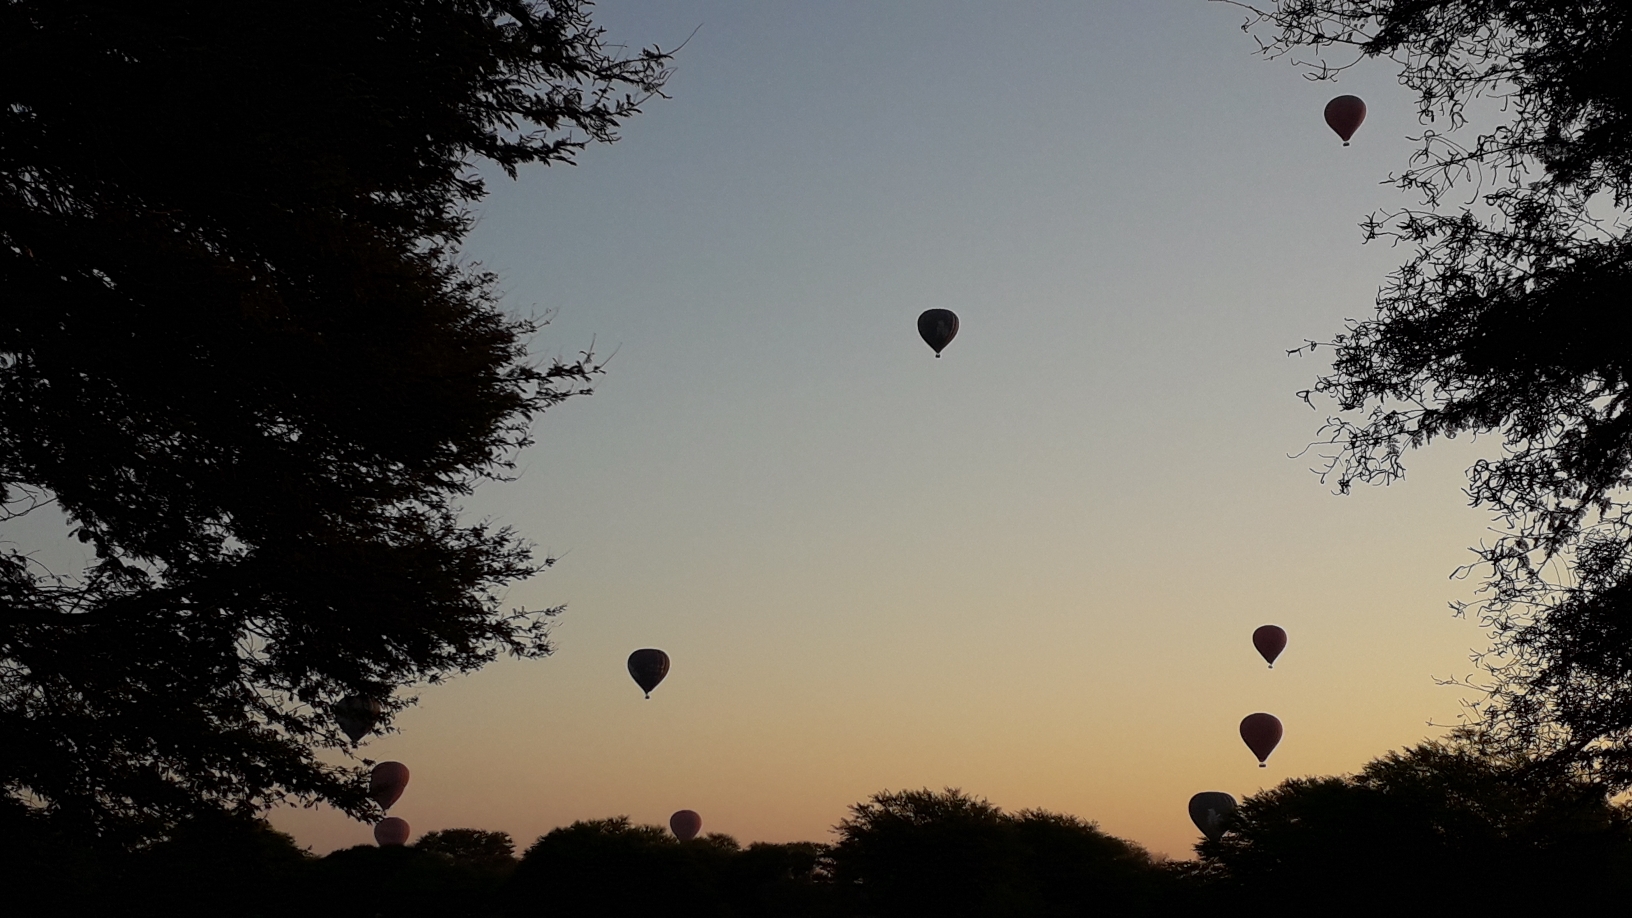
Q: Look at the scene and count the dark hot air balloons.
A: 4